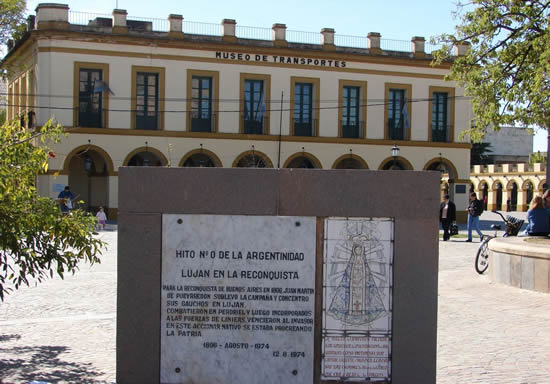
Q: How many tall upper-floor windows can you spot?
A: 8